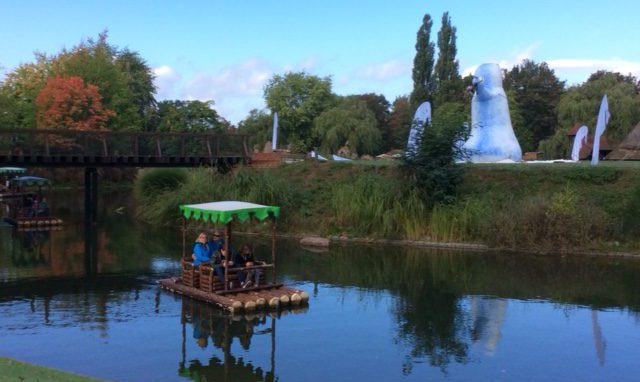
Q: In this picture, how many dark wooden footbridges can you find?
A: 1